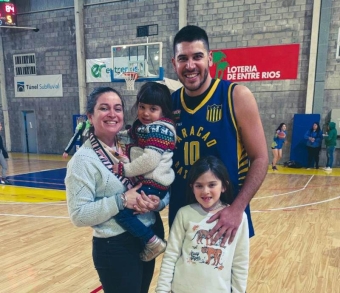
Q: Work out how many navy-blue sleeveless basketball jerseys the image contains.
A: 1